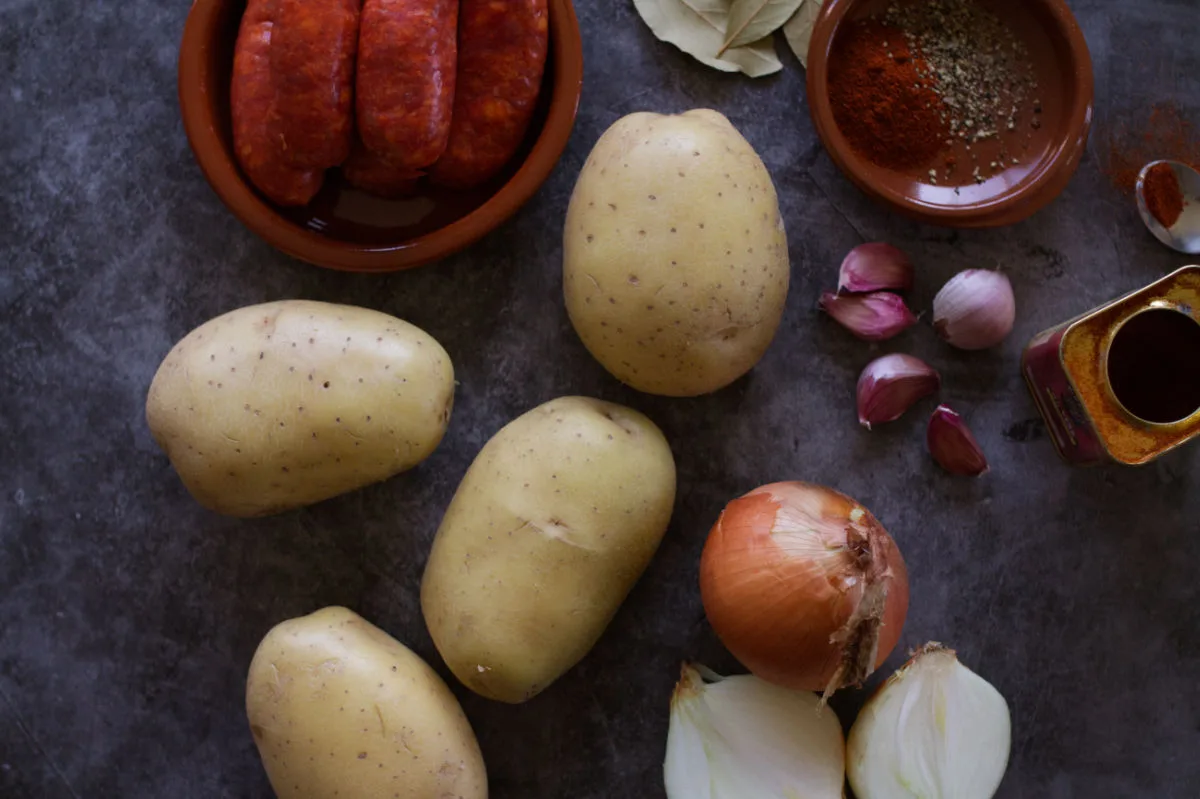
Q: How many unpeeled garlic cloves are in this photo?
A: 5